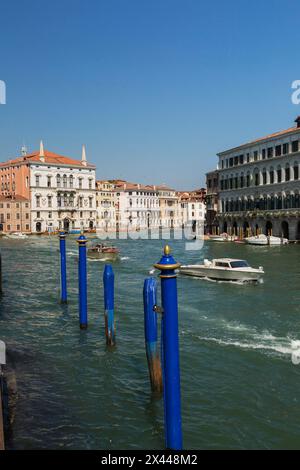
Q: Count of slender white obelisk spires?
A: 2